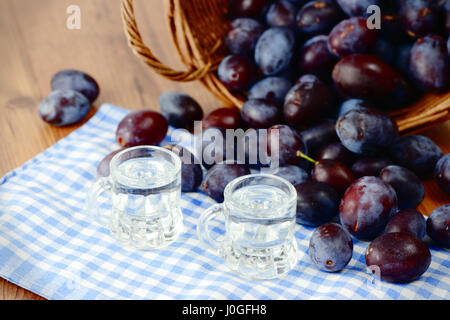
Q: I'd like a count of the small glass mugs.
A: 2